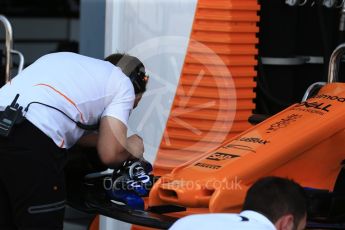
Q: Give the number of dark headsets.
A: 1